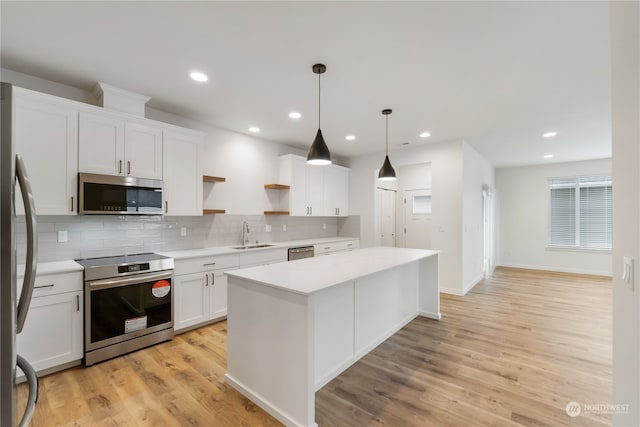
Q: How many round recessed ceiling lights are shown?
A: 7